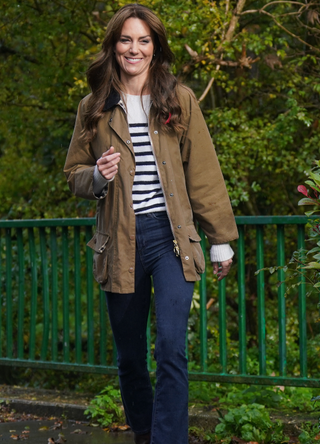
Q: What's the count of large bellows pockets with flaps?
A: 2